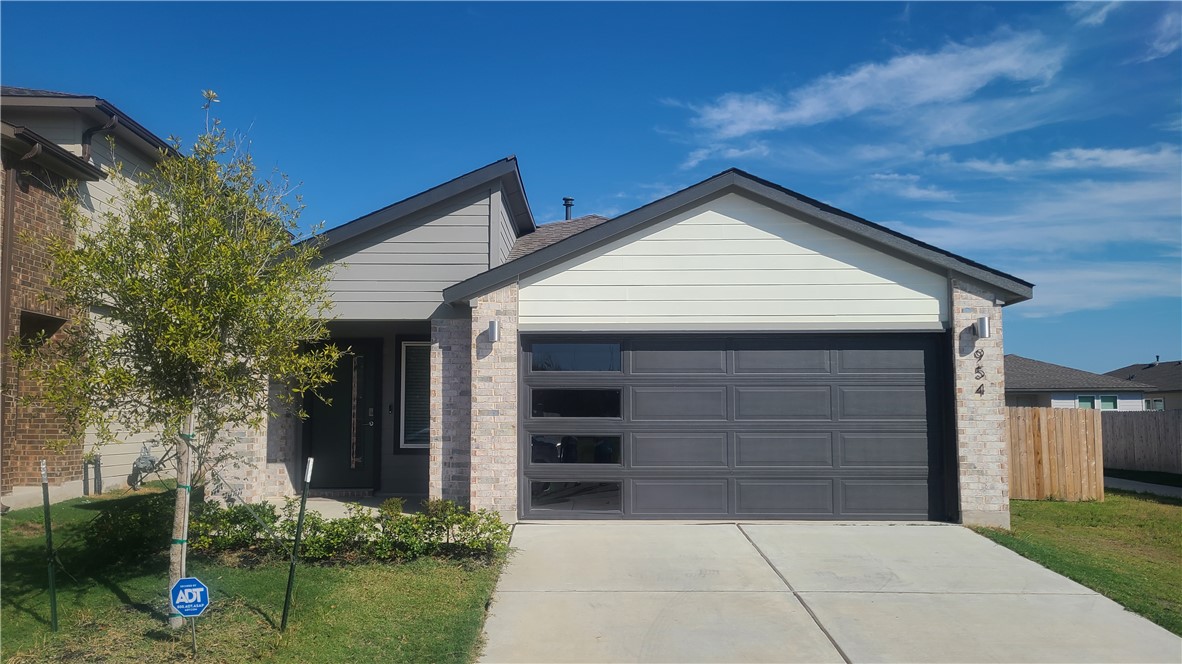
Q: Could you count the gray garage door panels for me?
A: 12